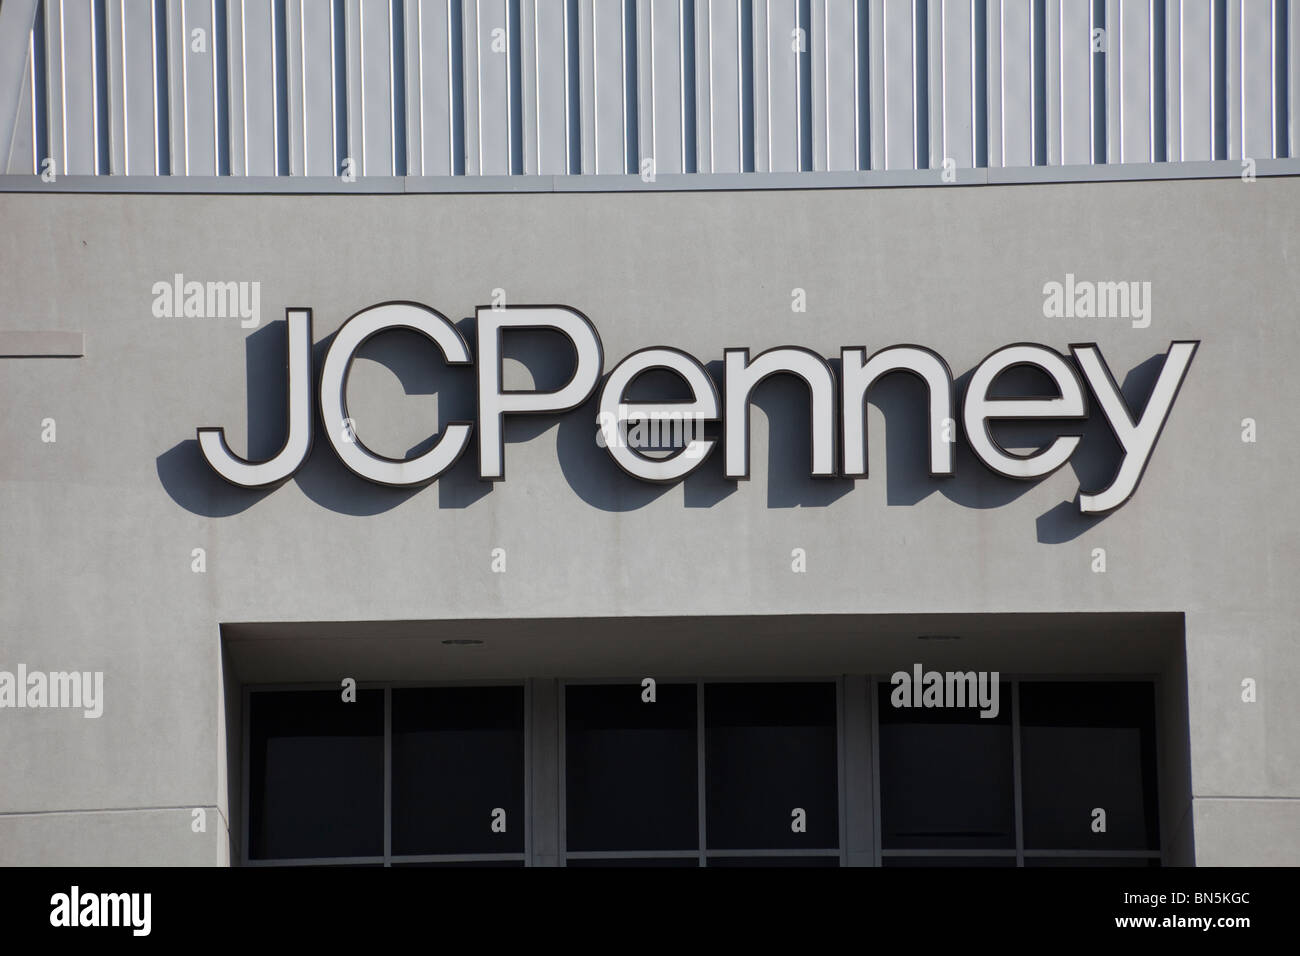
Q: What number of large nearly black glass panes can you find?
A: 6